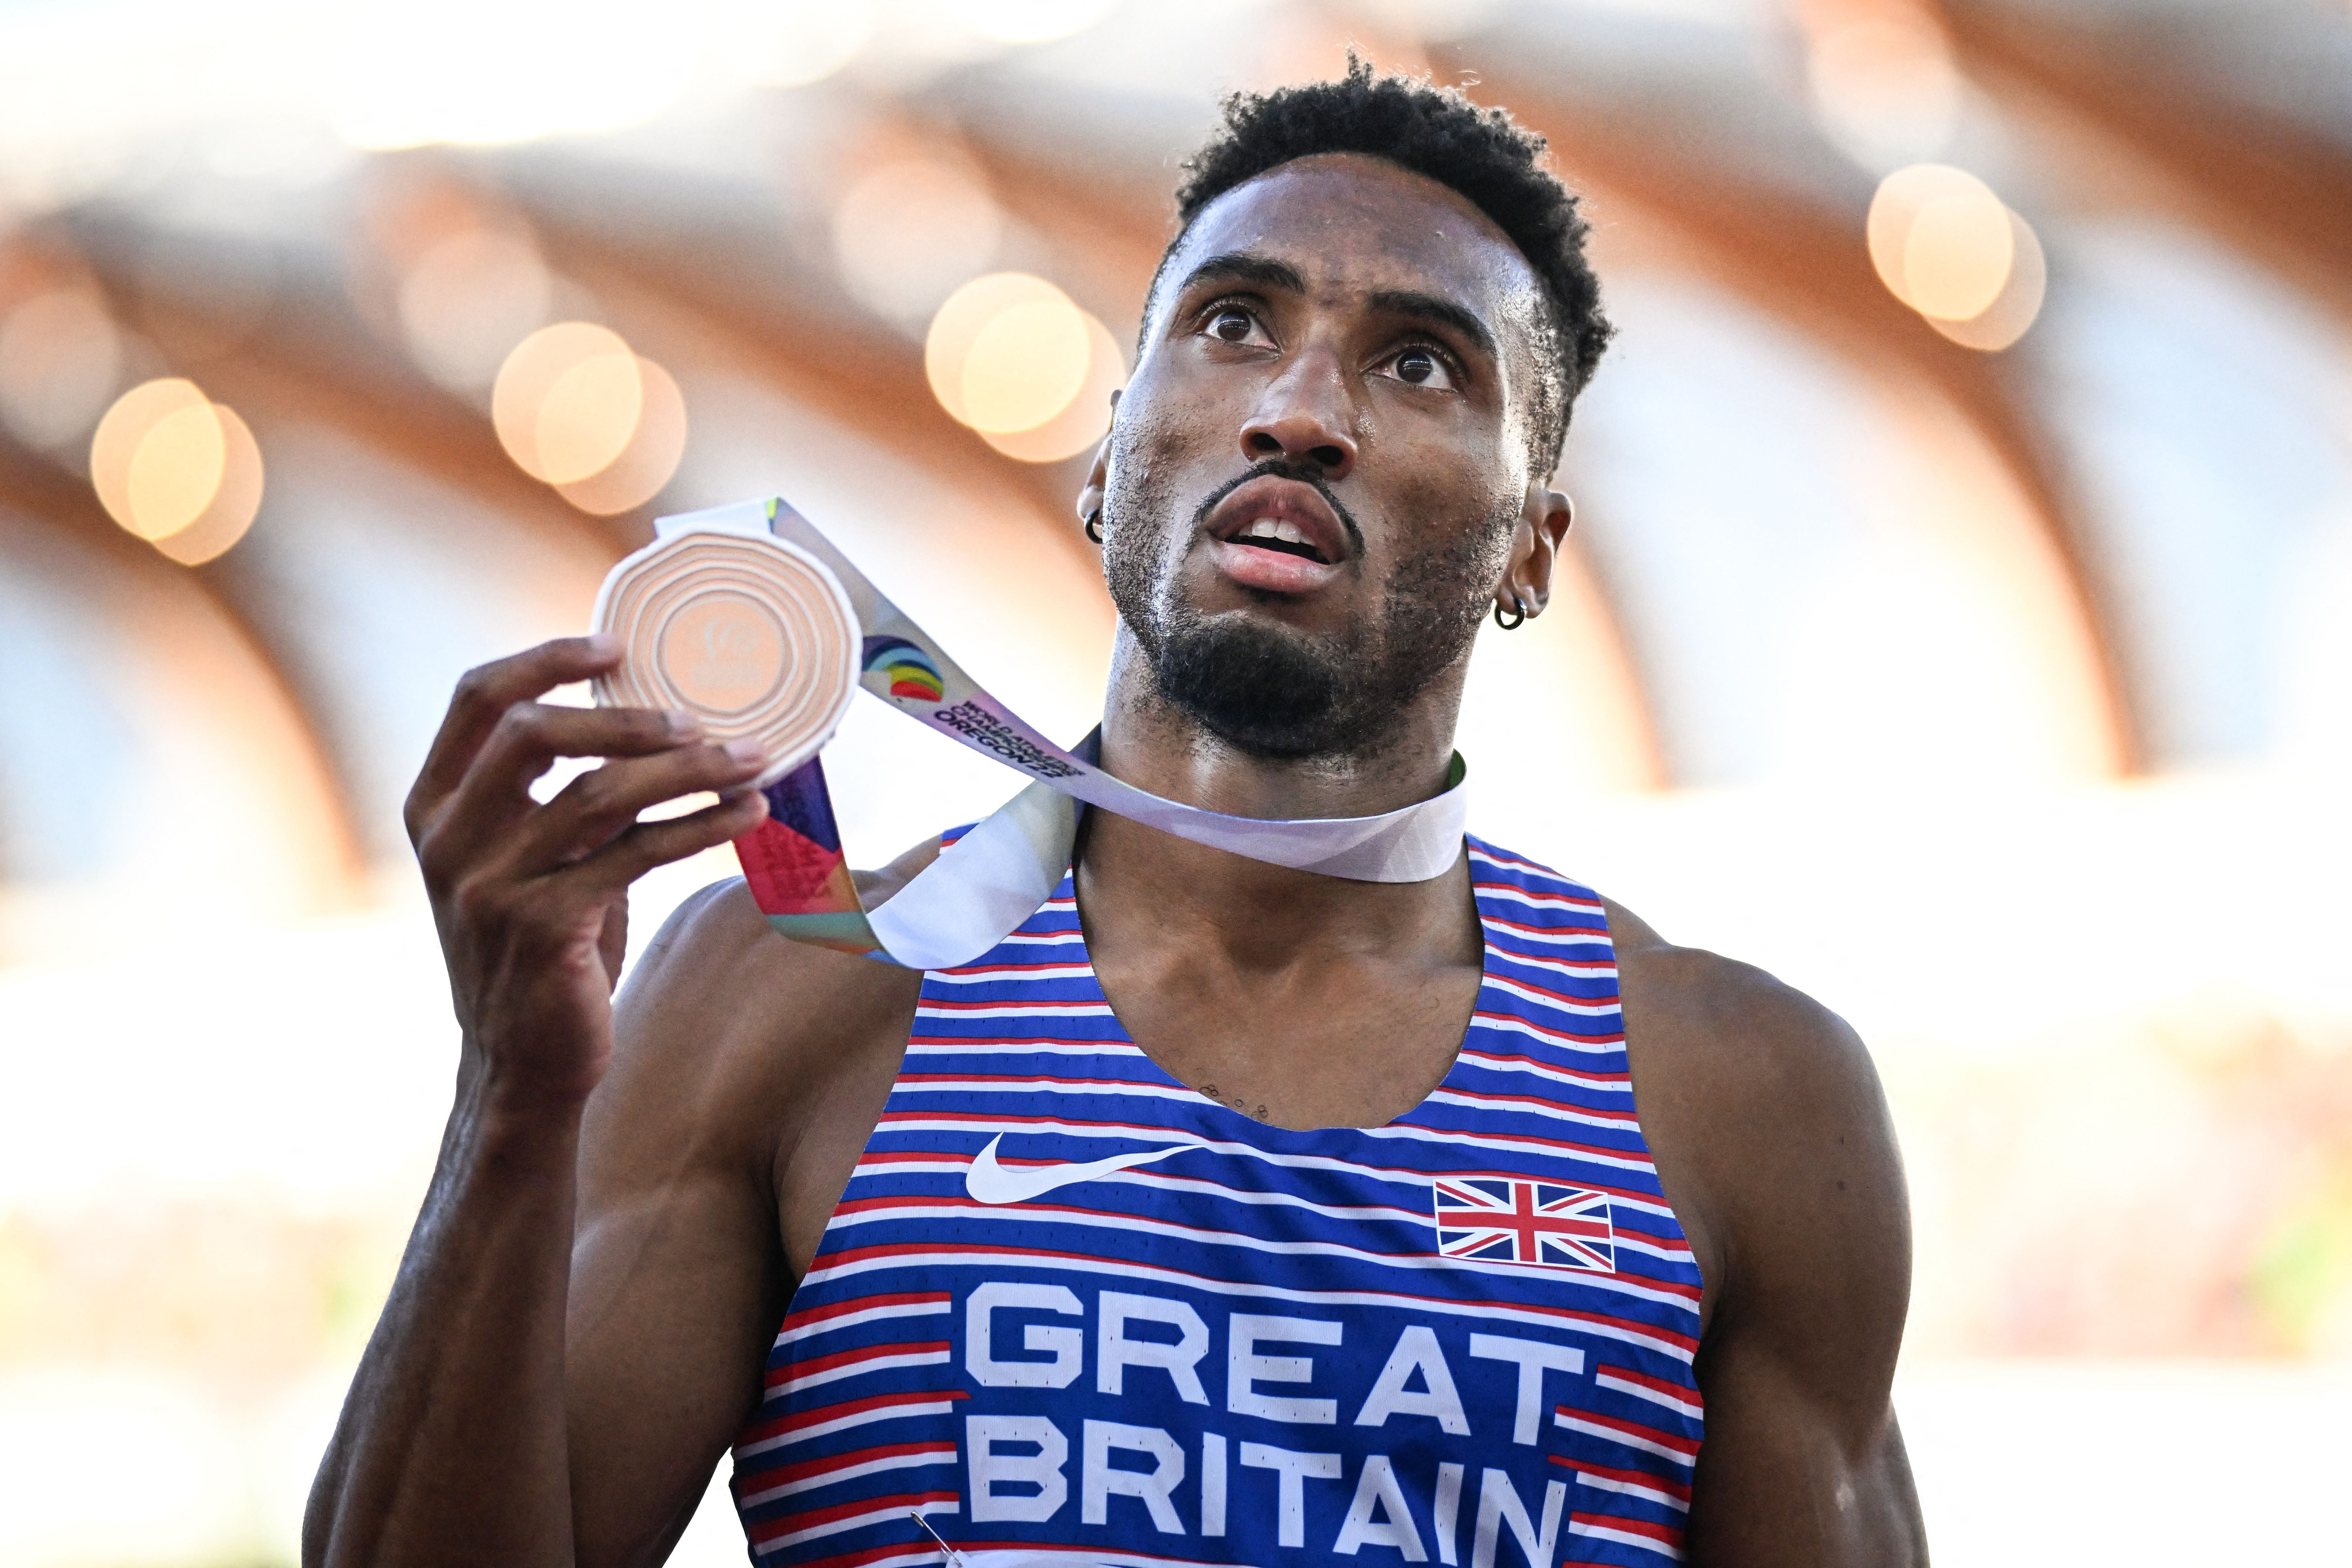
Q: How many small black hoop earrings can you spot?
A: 2